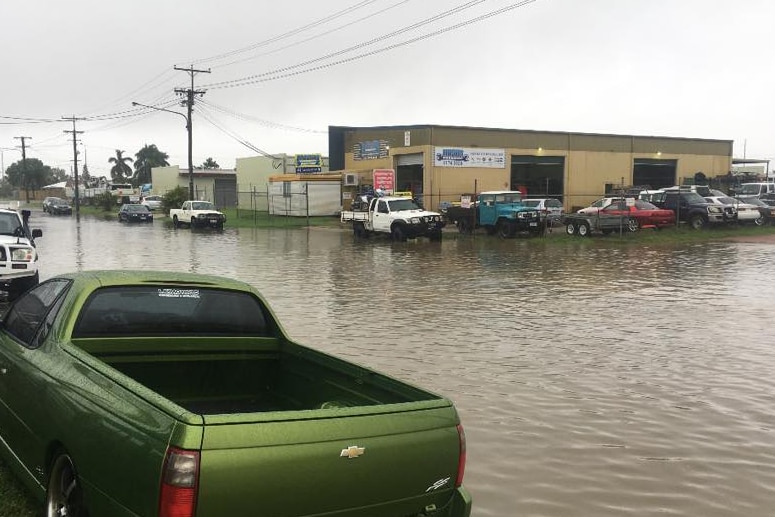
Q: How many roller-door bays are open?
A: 3